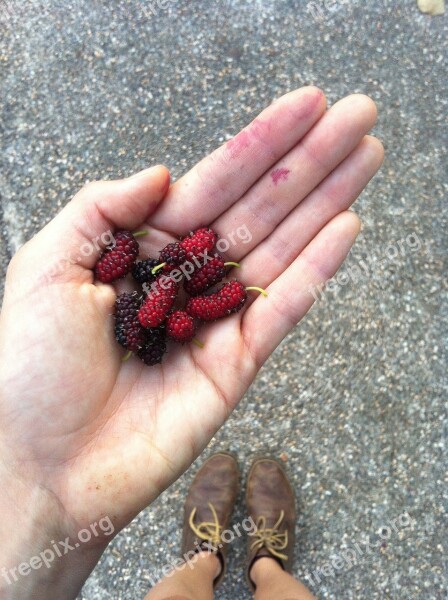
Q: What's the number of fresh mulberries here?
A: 10